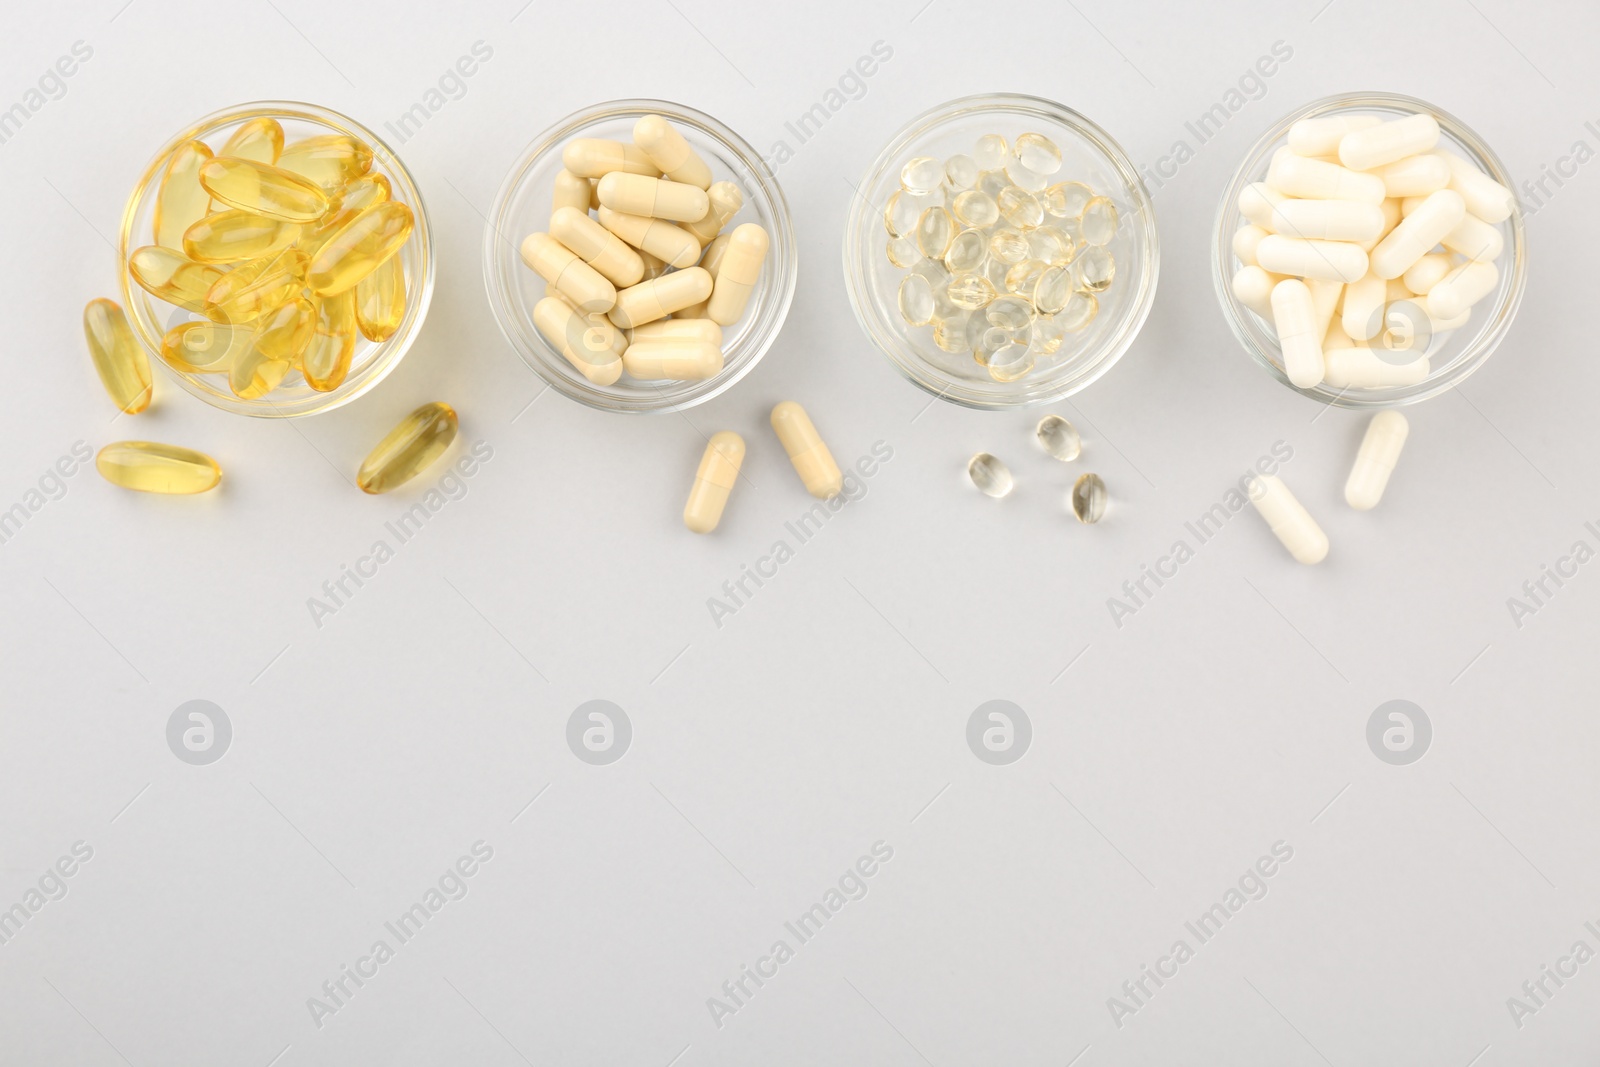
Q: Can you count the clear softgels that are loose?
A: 3